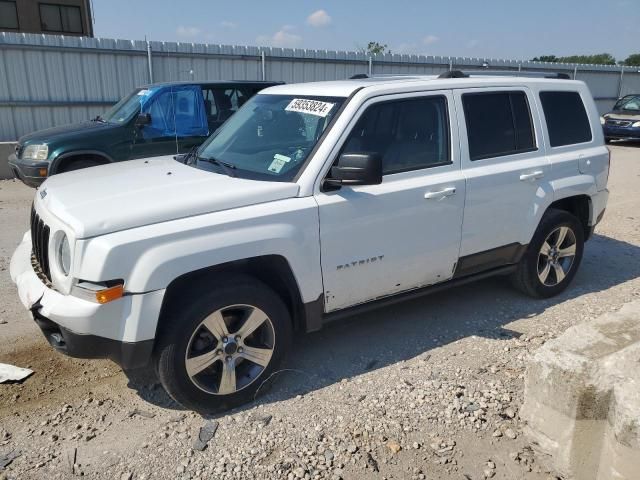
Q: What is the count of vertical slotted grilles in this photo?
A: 1